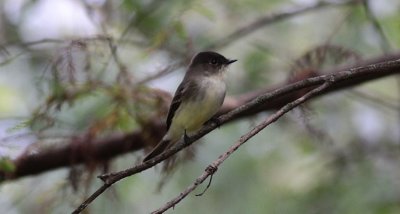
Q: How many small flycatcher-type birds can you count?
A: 1